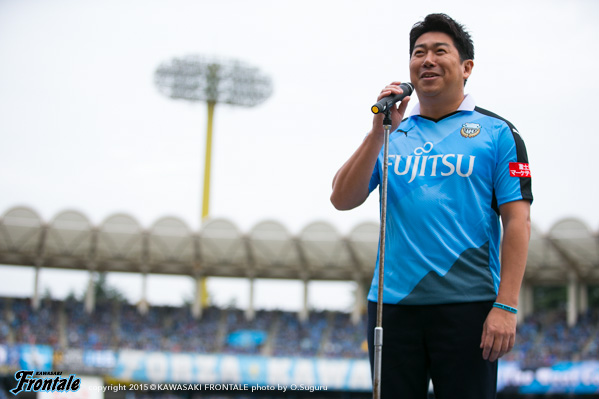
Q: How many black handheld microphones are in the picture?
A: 1